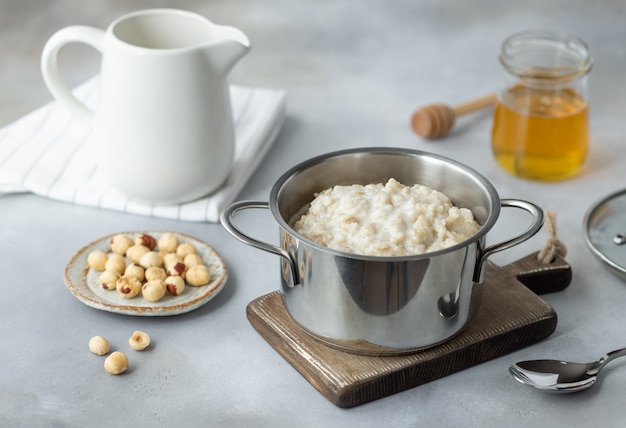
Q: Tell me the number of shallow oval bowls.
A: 1